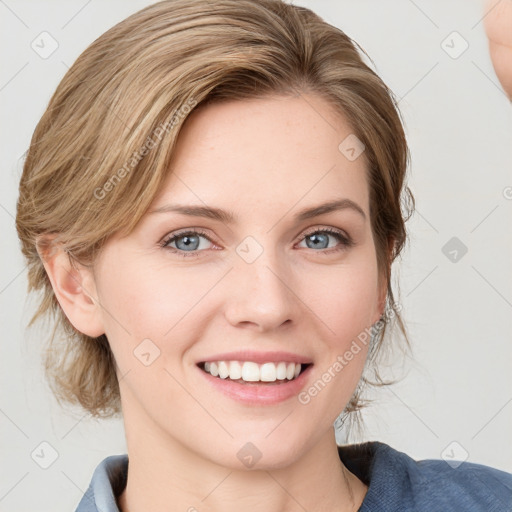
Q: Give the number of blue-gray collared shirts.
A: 1